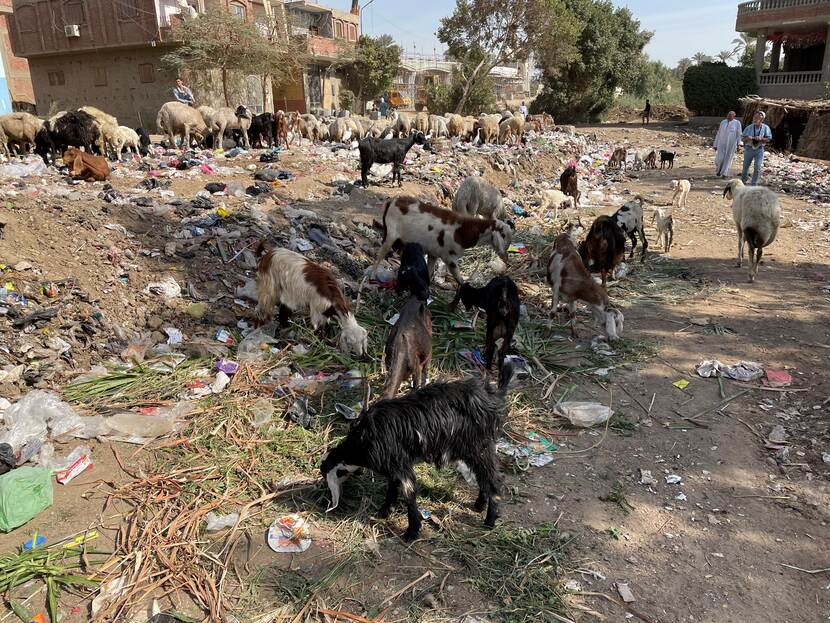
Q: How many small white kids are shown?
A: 3